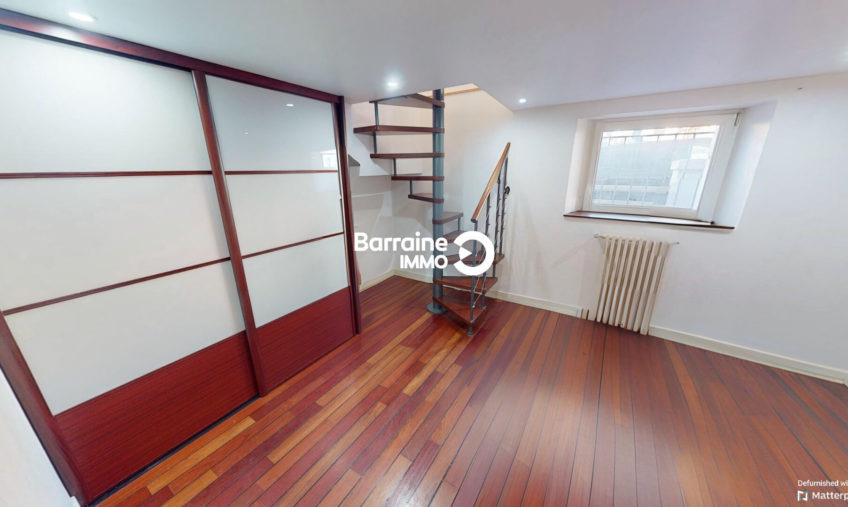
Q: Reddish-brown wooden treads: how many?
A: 10